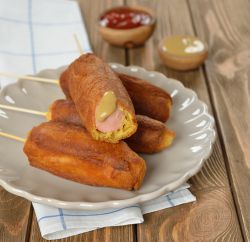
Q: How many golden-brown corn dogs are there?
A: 4